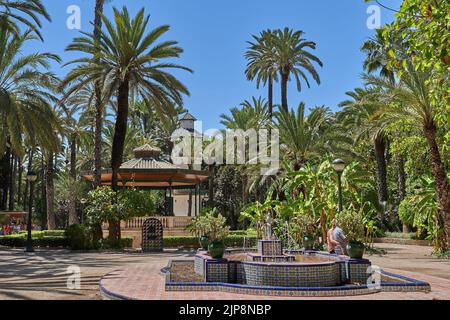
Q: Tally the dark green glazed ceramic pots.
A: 4